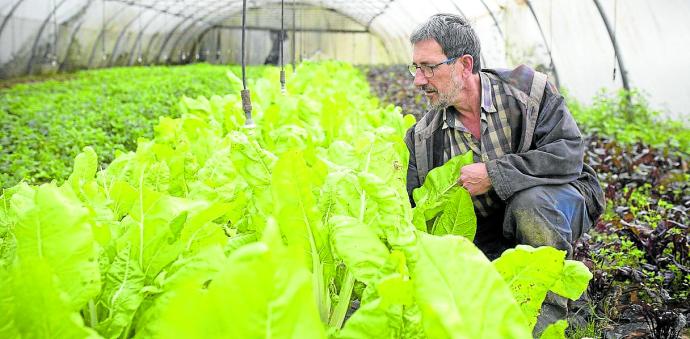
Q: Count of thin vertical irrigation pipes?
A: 3